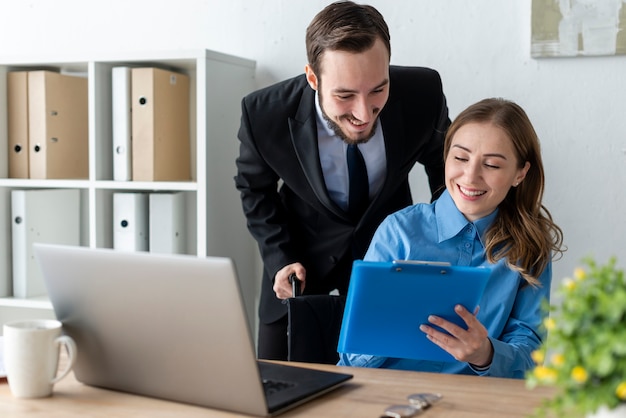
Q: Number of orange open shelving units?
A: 0